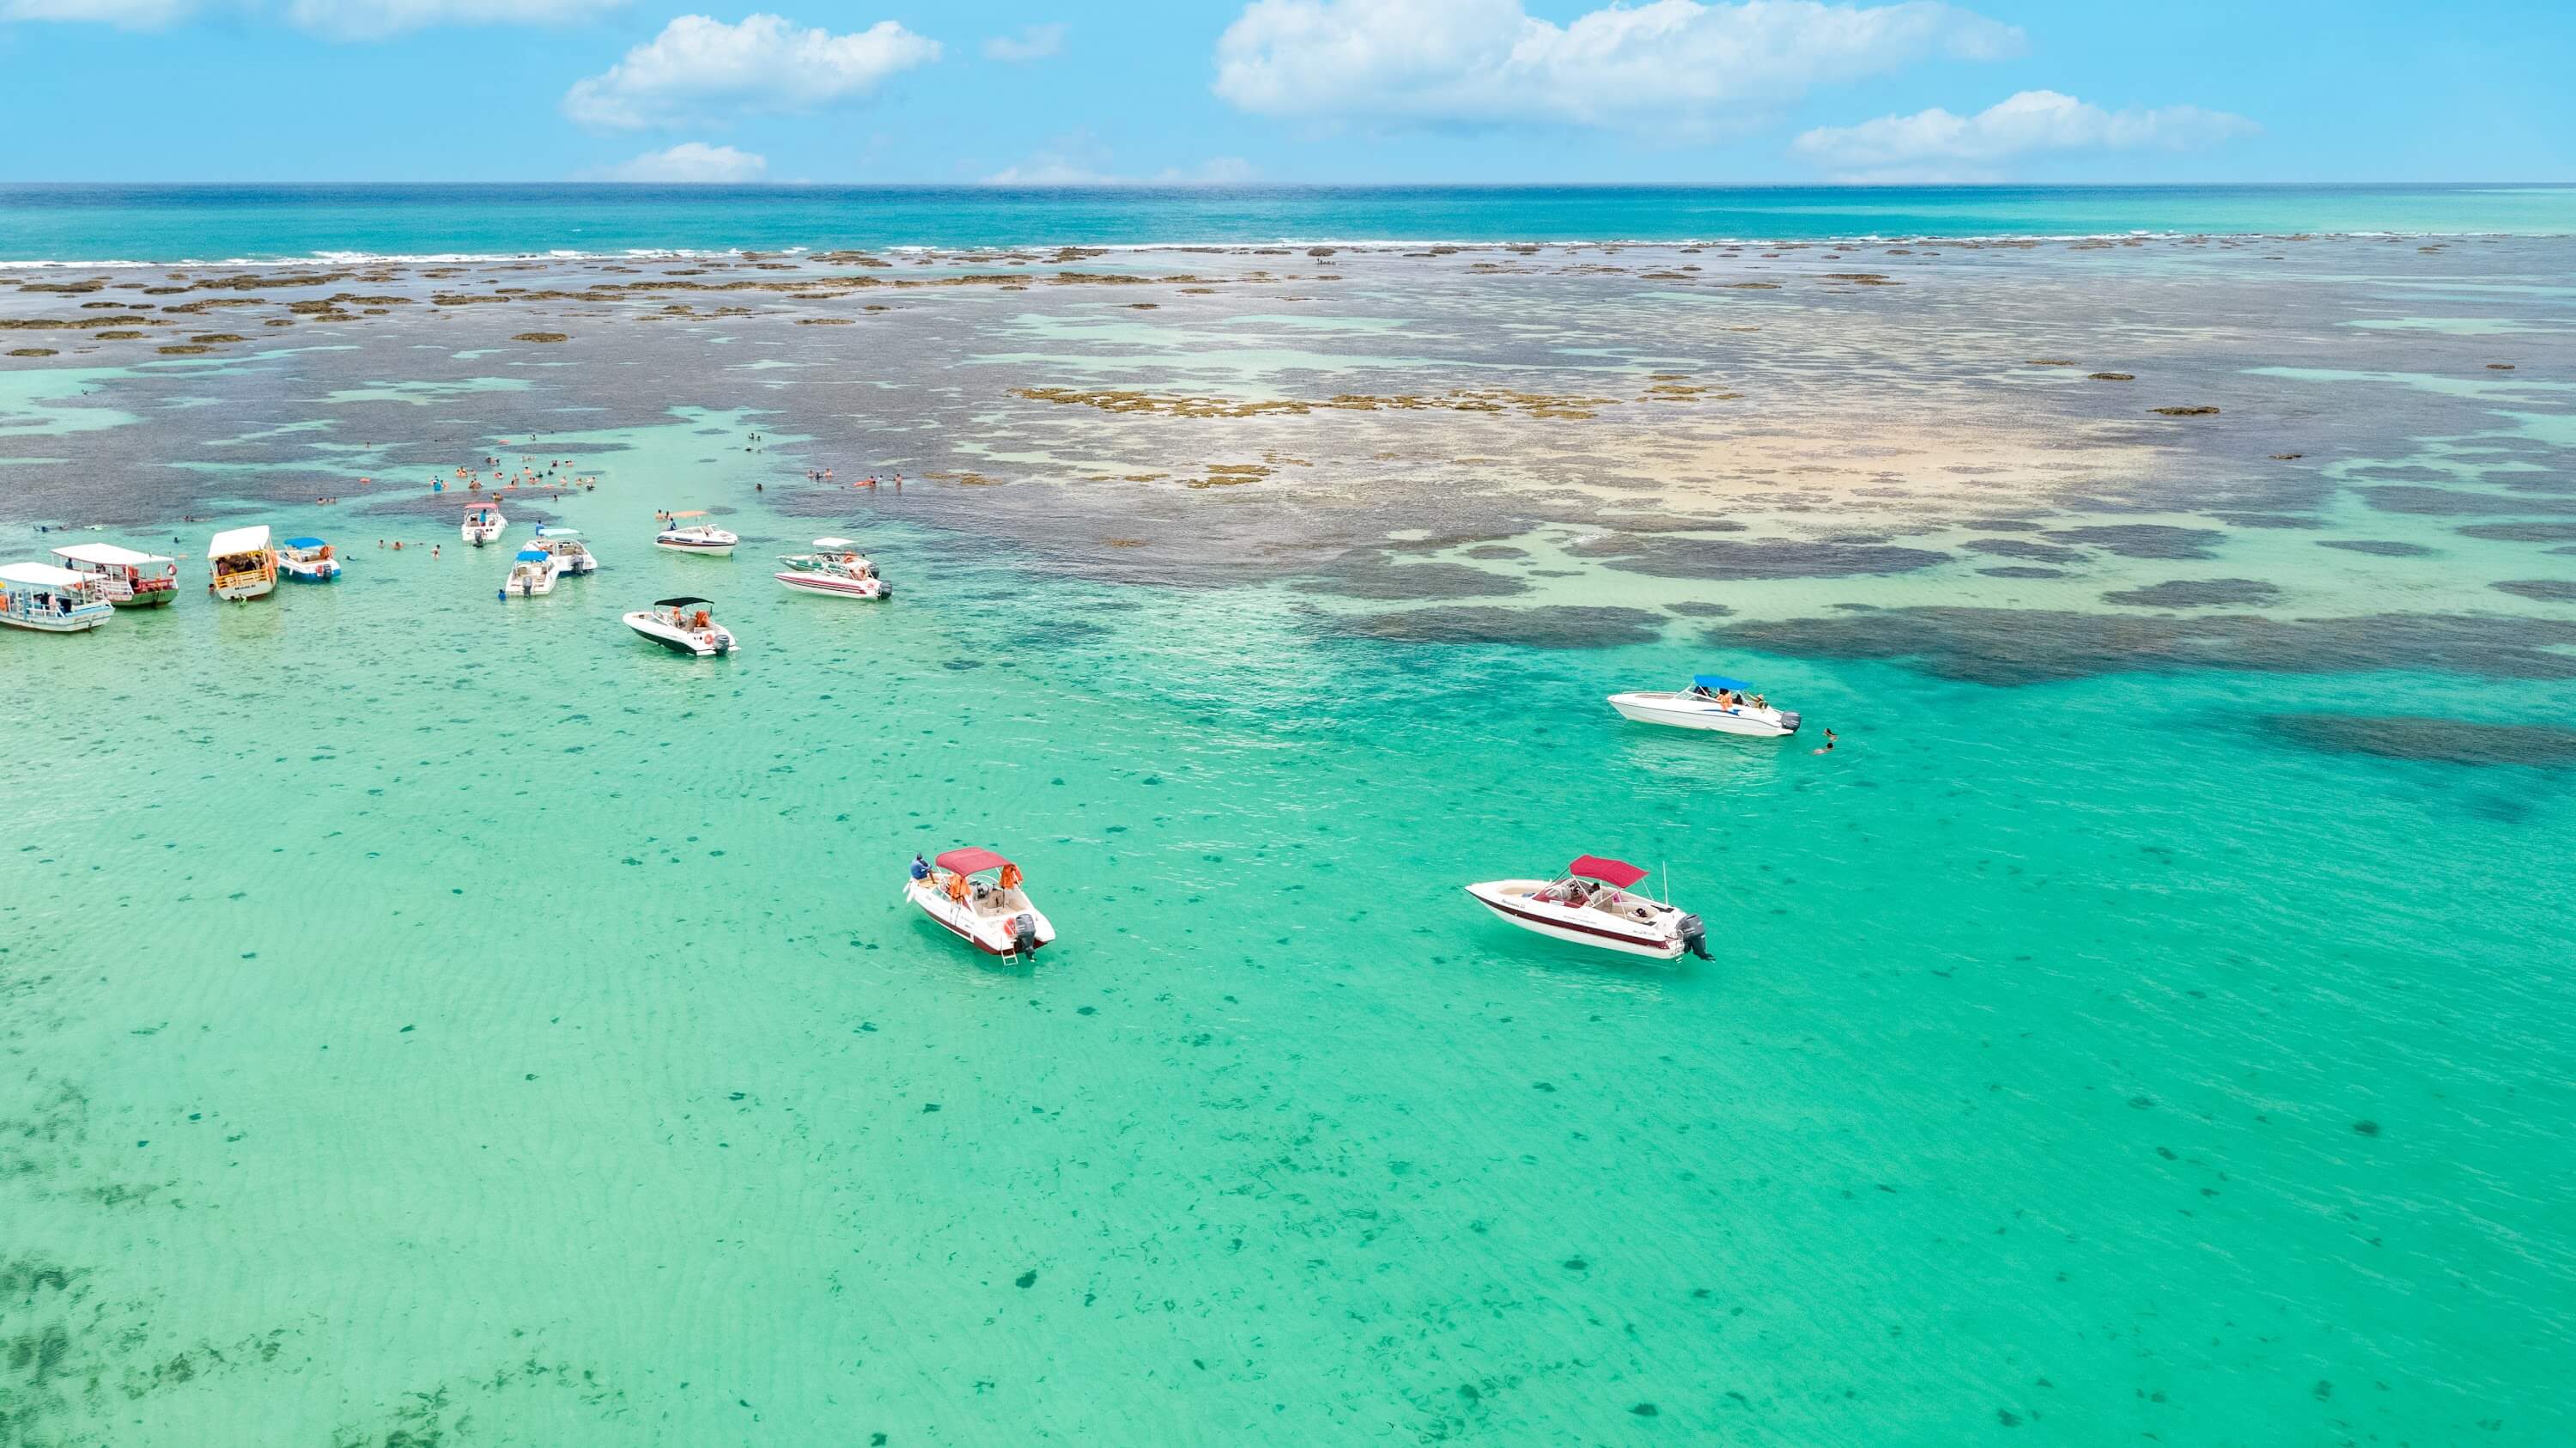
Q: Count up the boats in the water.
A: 14